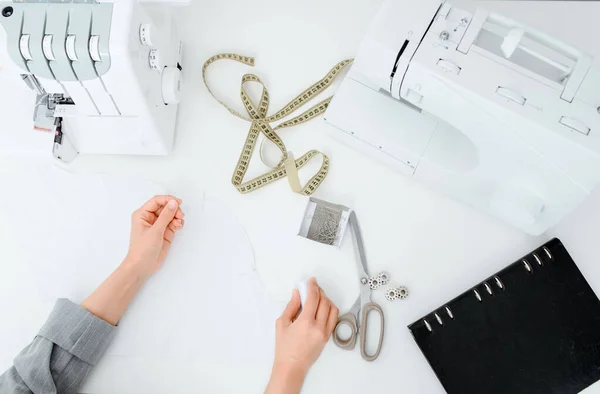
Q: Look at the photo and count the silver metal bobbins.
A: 4